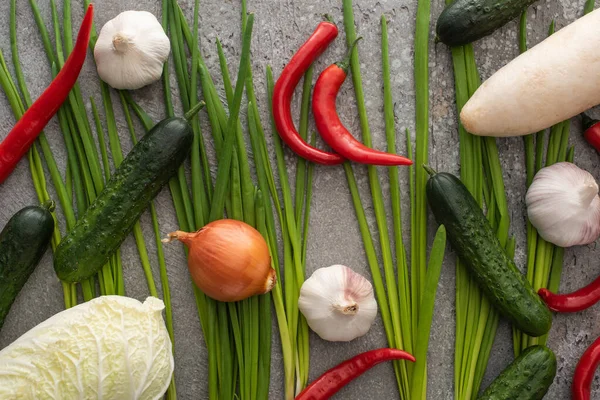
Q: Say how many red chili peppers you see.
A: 7